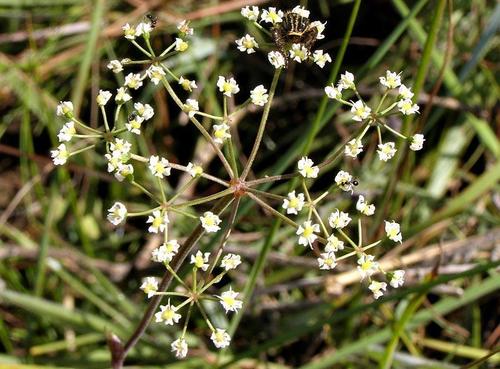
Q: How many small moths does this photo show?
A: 1